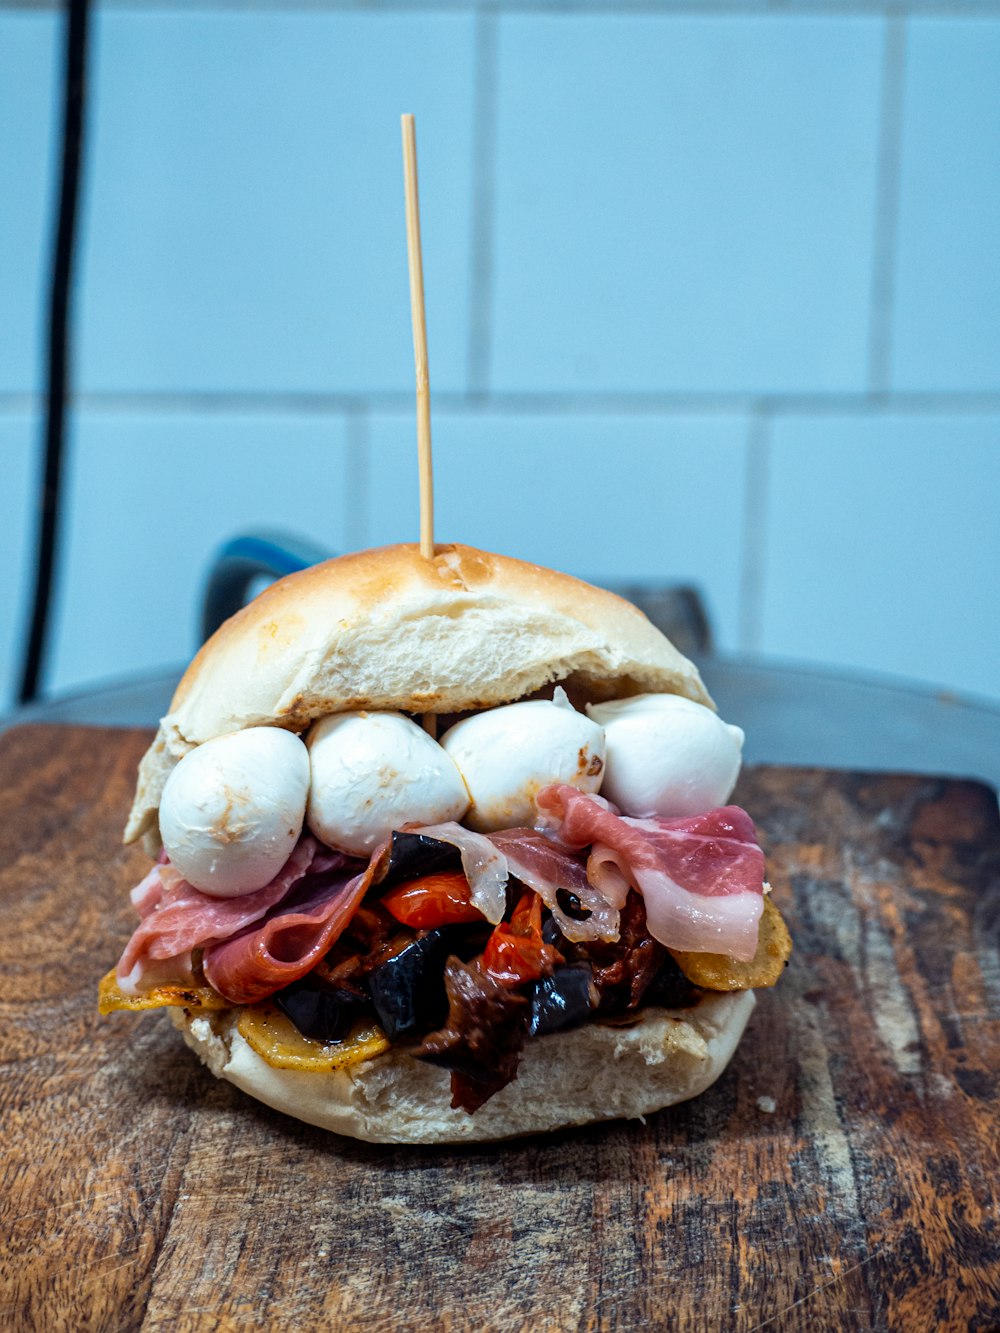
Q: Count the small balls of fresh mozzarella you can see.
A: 4